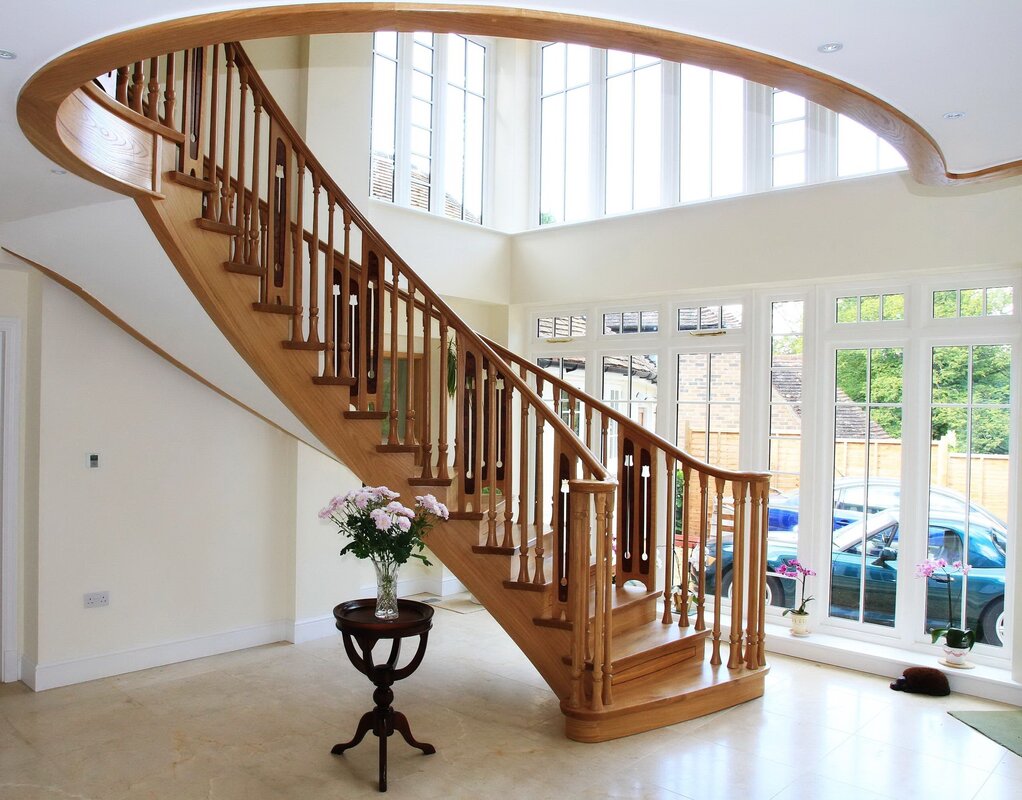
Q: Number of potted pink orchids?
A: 2